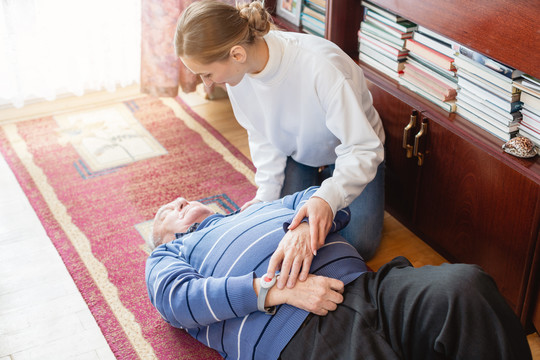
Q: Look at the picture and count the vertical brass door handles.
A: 2